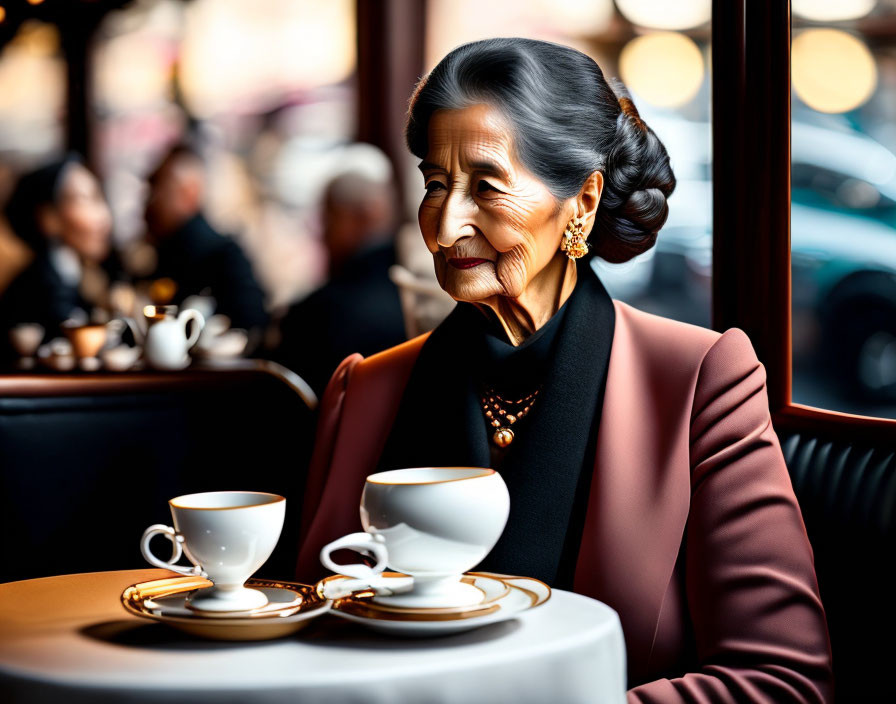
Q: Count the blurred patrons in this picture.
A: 3